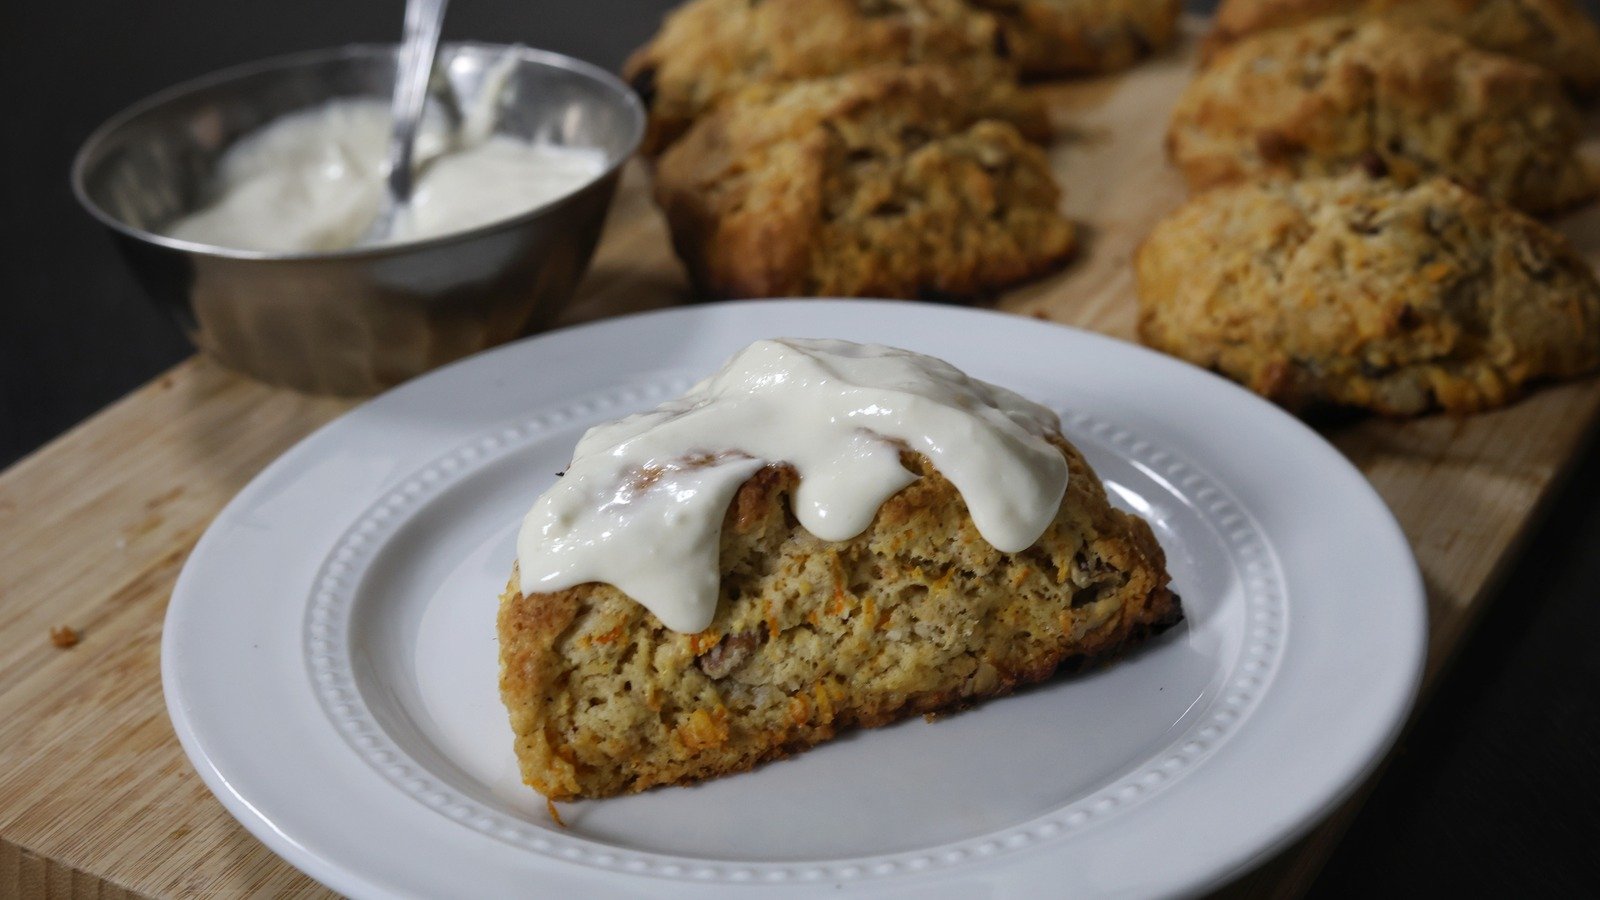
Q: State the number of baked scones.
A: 7